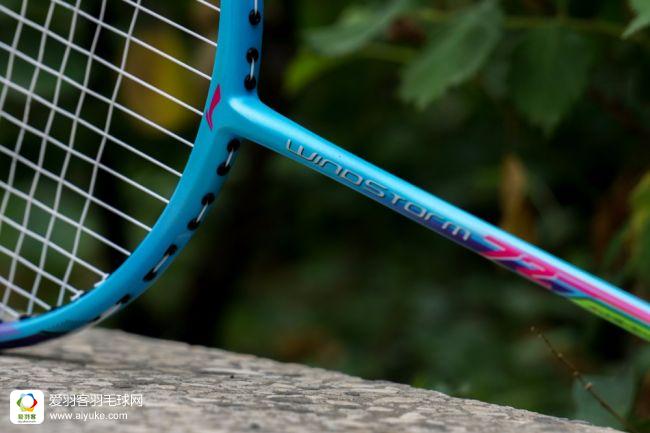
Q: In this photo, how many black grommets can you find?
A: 11